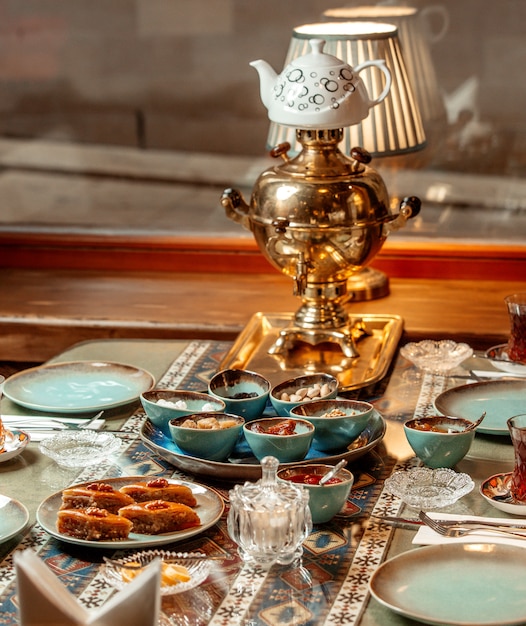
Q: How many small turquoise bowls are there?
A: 8